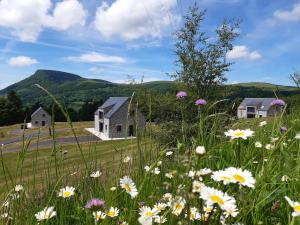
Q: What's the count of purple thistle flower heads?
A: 5